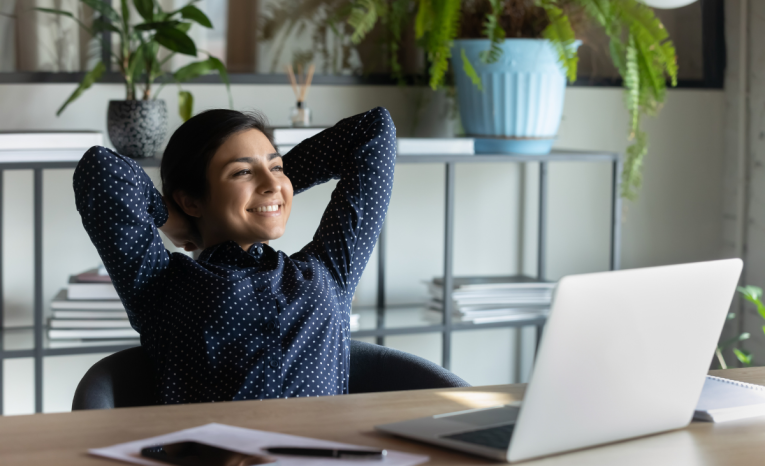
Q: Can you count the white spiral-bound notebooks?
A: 1